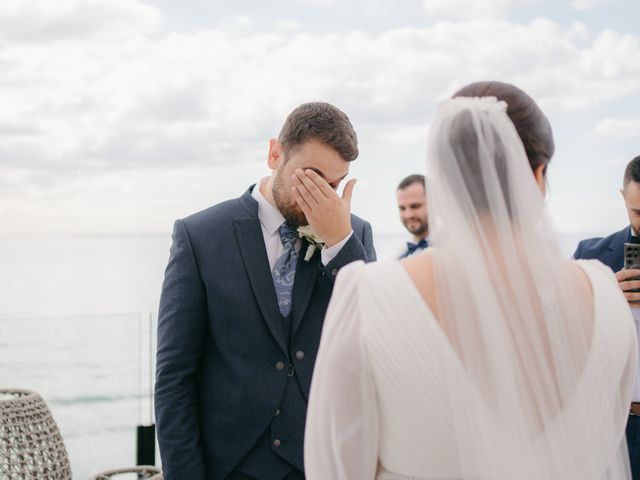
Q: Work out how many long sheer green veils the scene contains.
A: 0